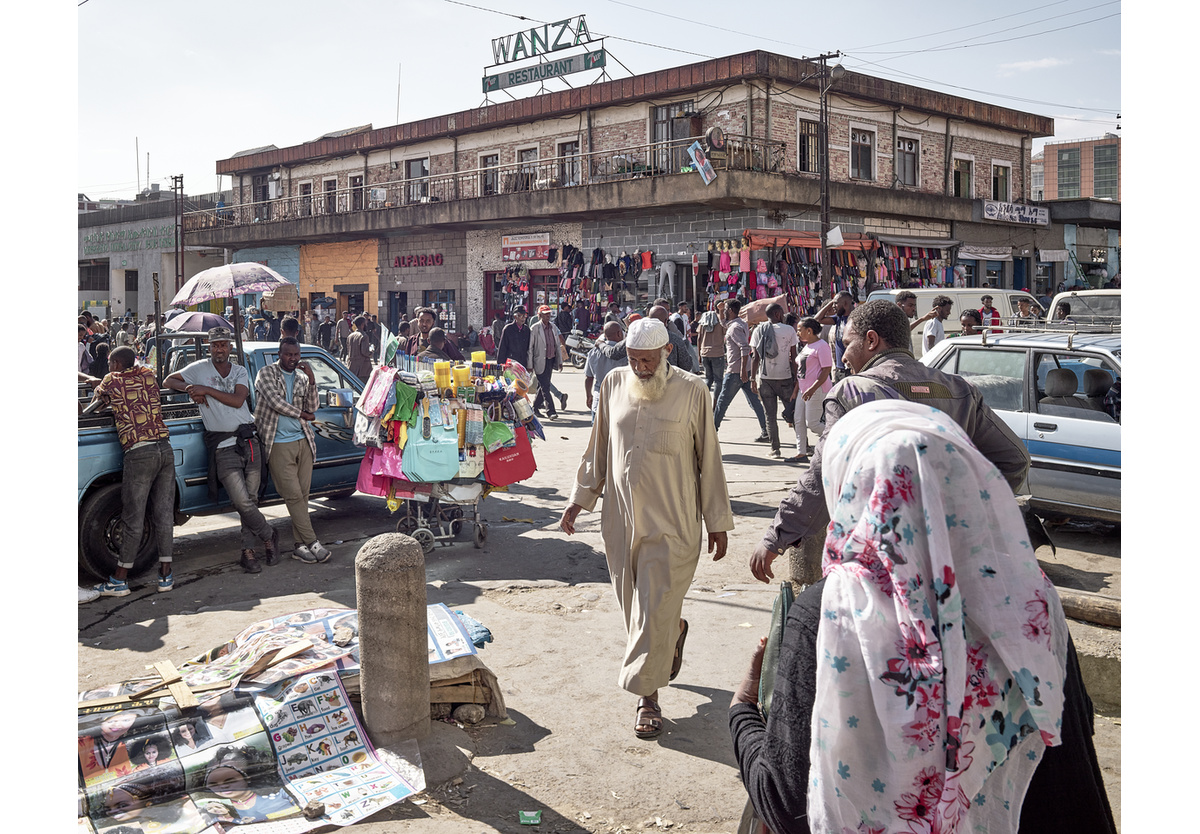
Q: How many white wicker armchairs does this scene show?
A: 0